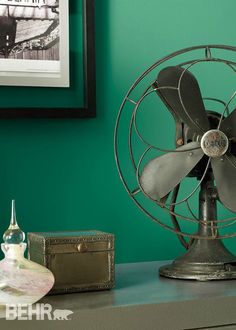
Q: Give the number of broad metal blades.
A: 4